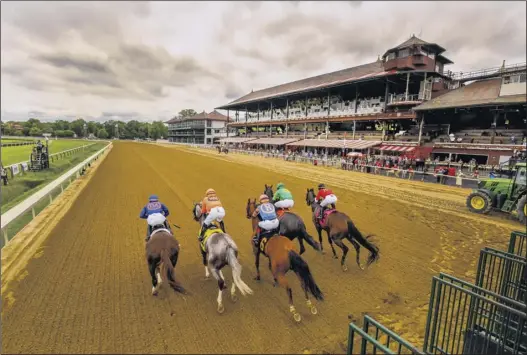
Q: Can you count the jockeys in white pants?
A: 5